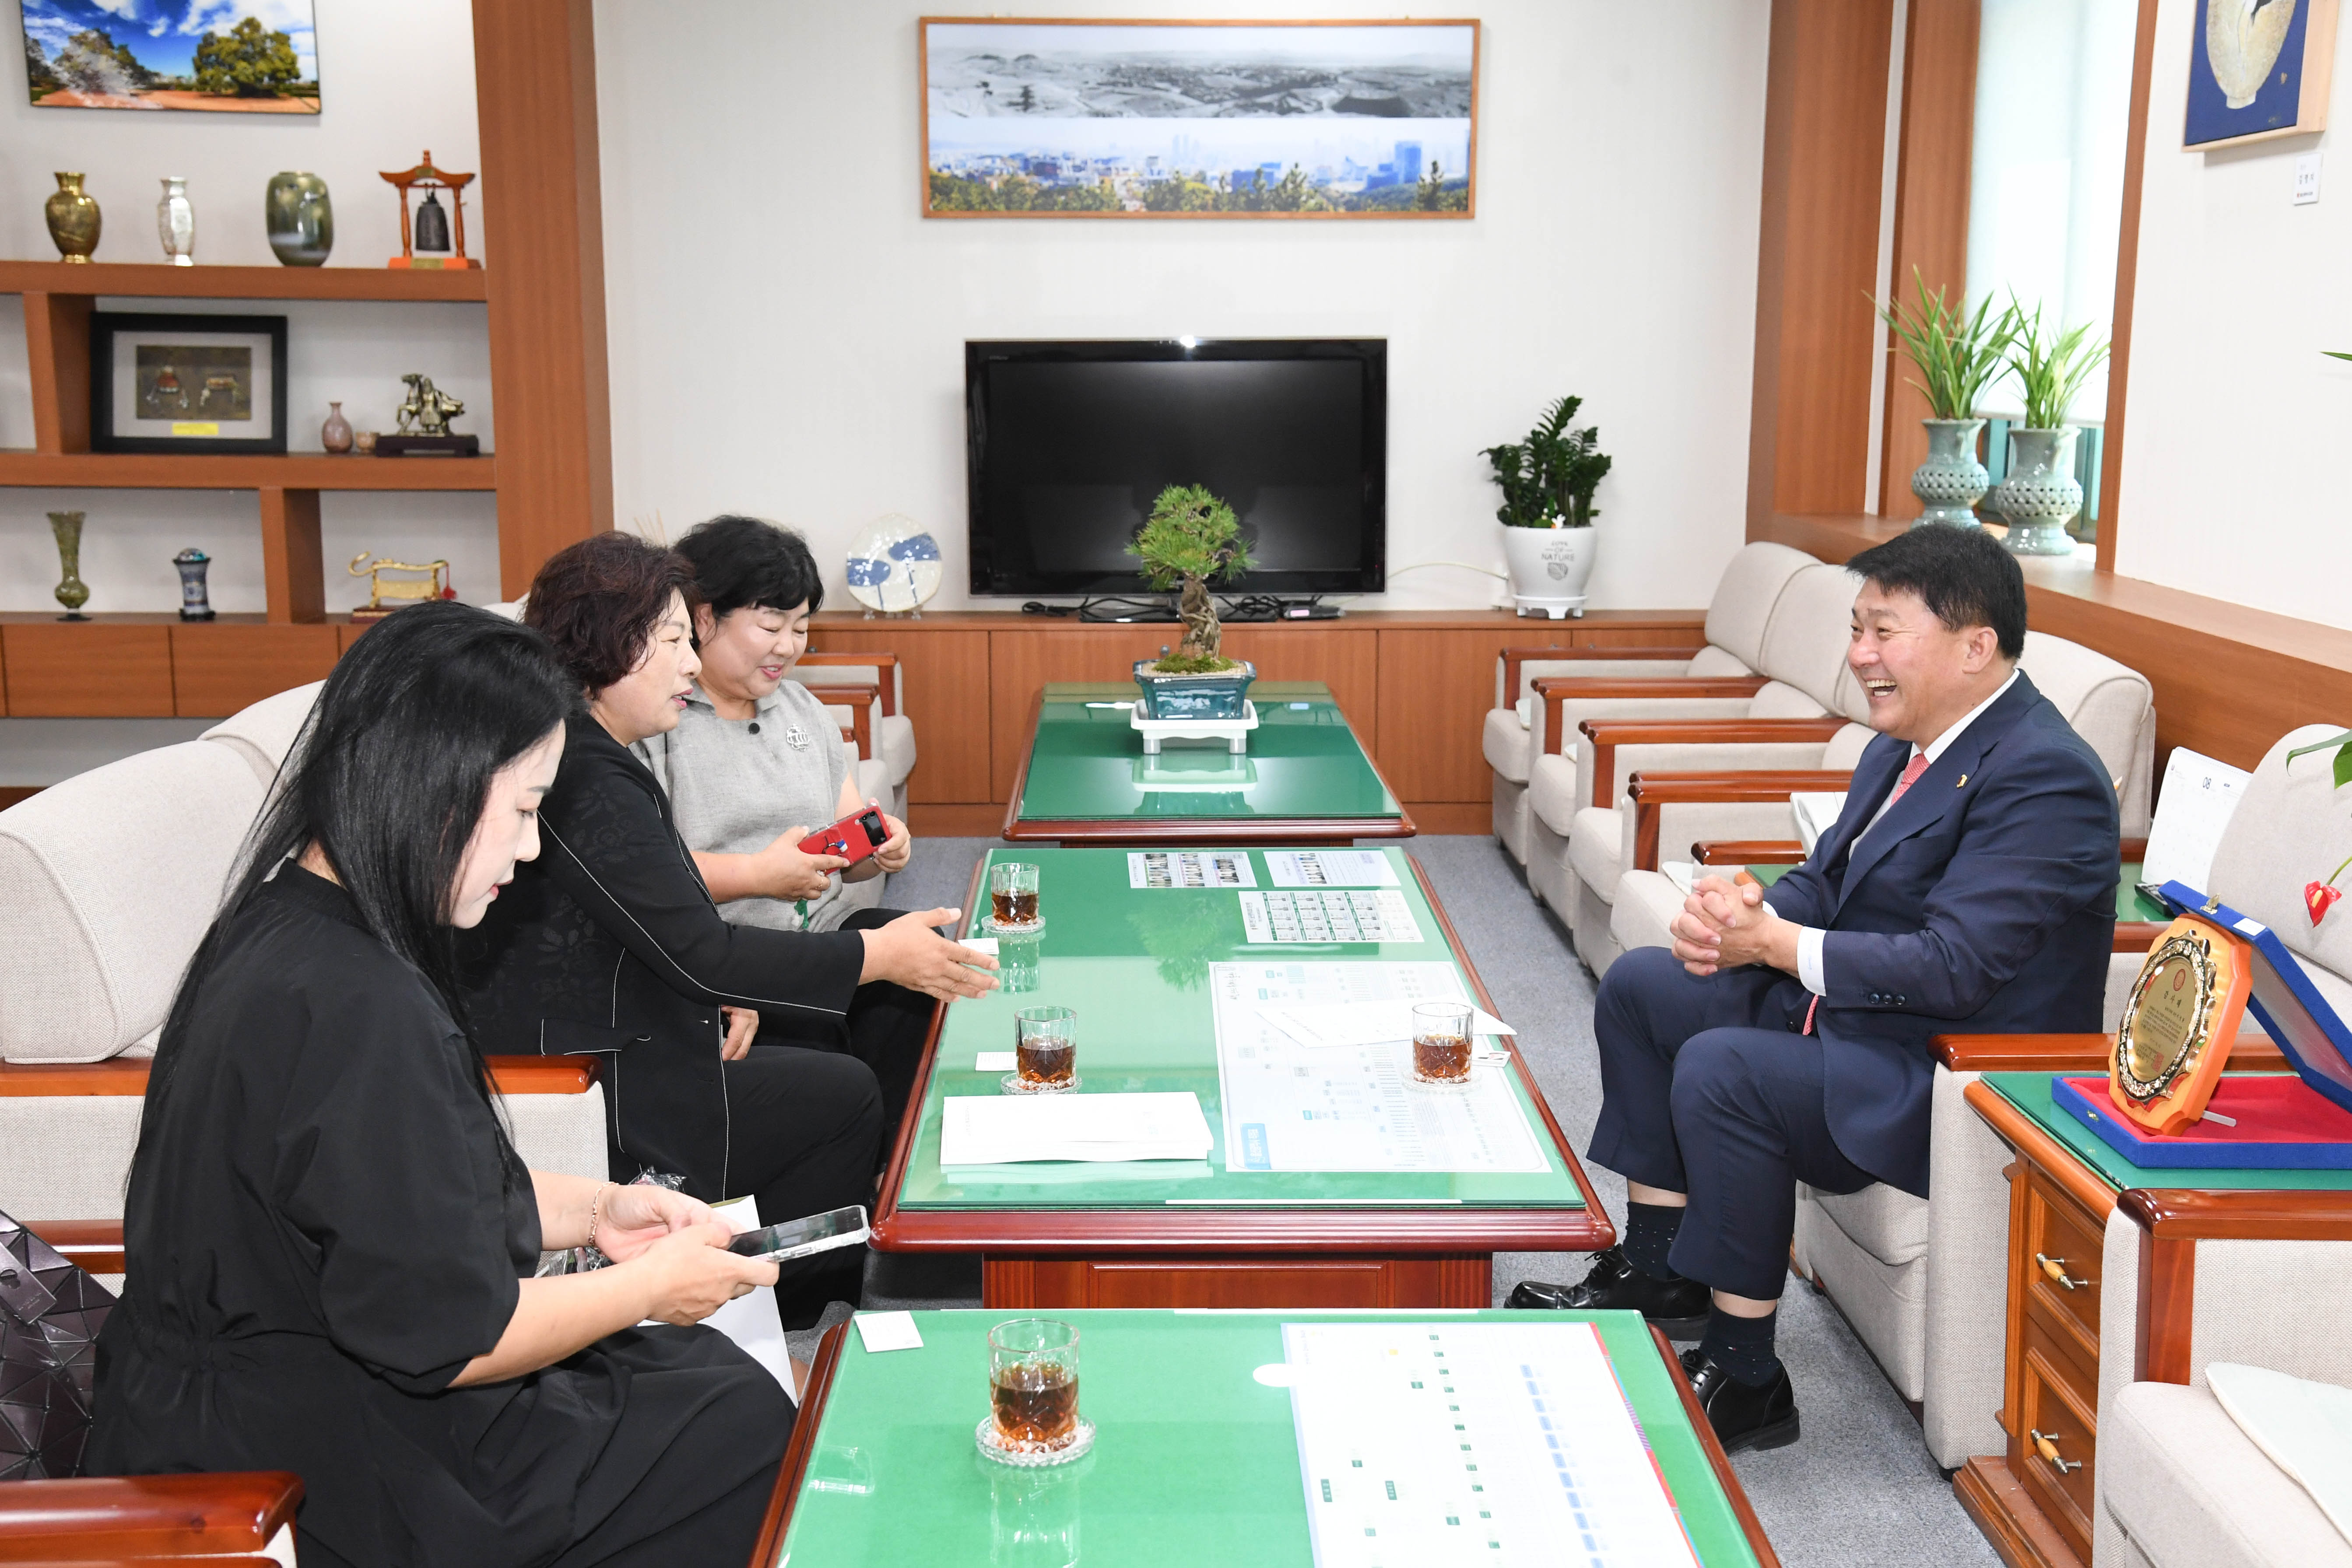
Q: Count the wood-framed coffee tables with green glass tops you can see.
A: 3